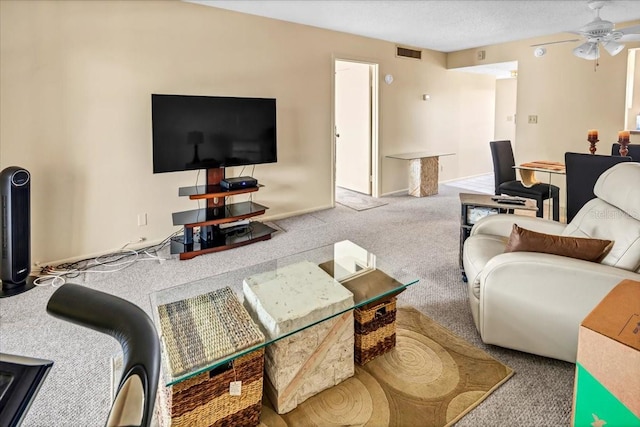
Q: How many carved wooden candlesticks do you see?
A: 2